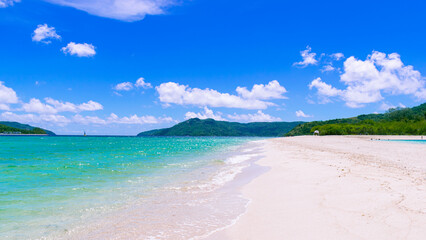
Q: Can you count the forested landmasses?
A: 3